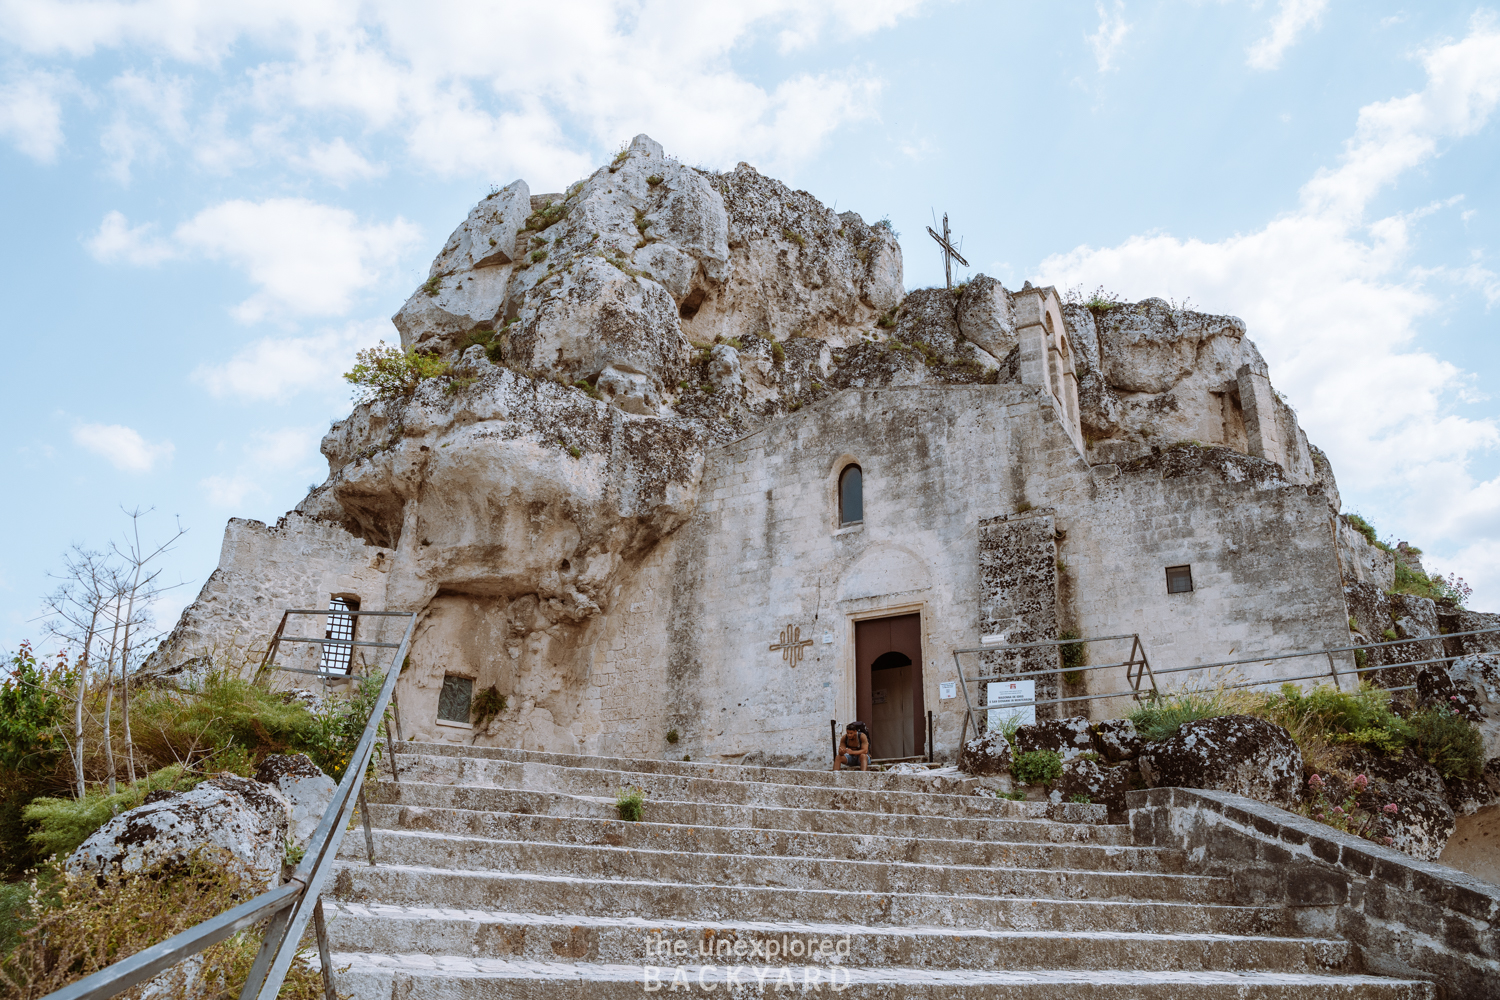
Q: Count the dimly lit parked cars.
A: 0